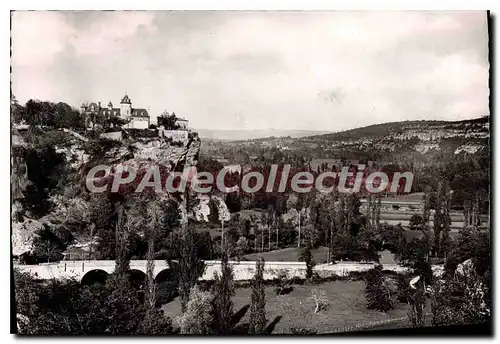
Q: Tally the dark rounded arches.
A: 3